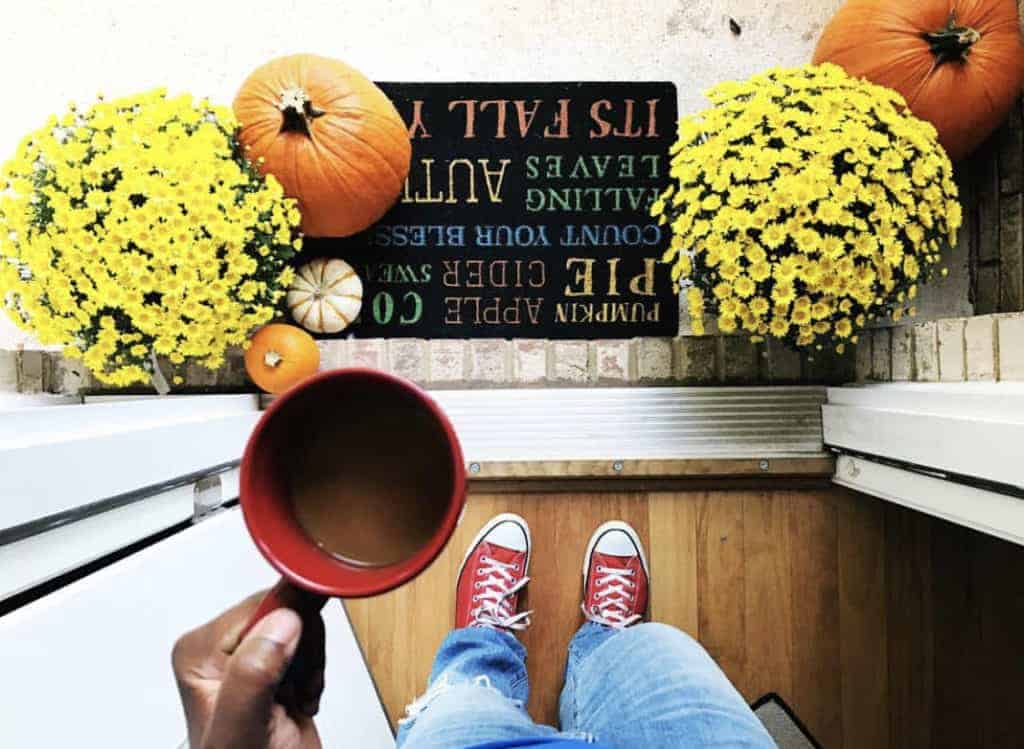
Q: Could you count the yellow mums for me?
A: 2